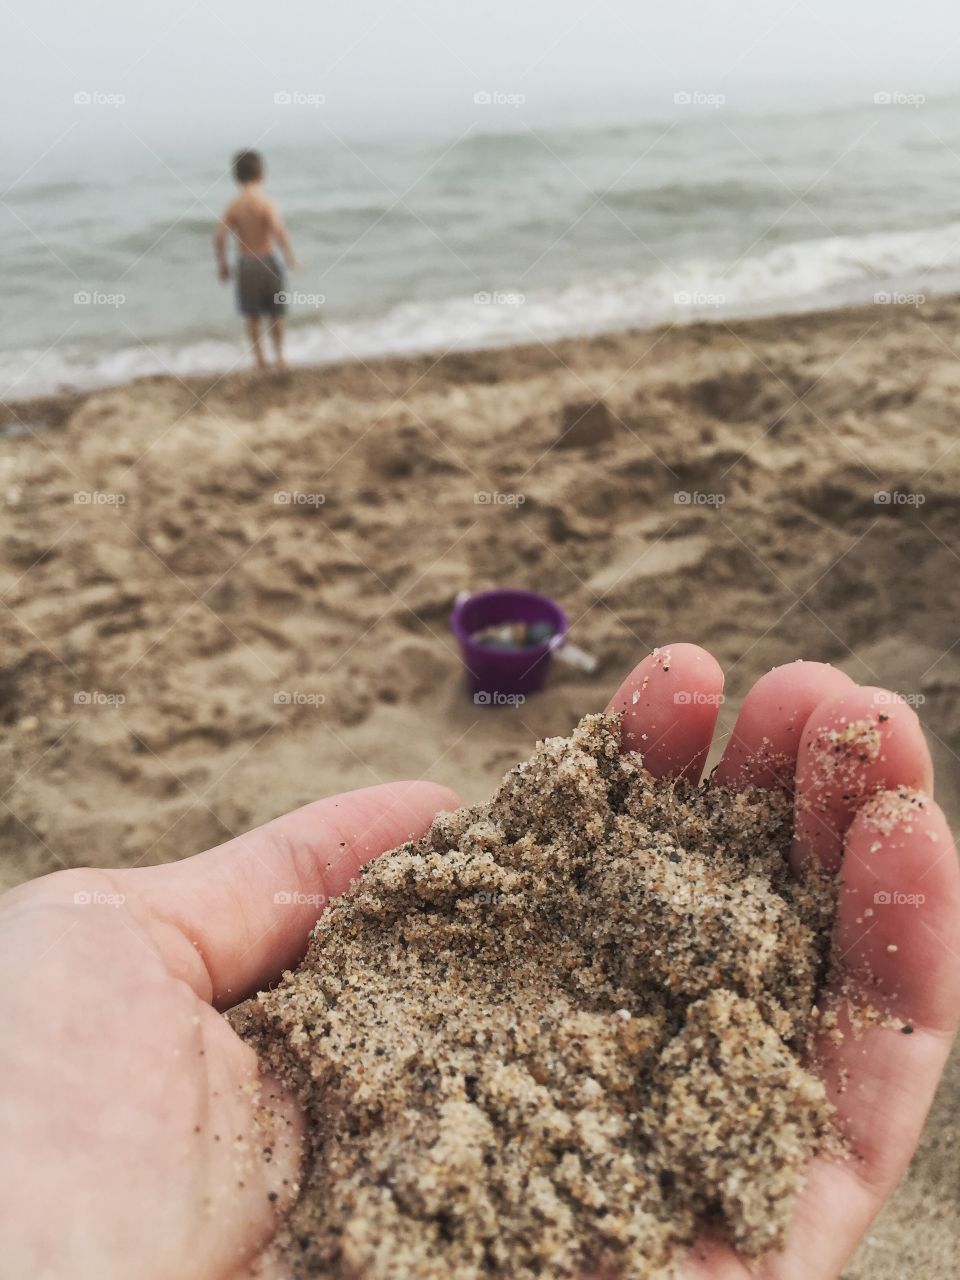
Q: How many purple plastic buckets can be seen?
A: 1